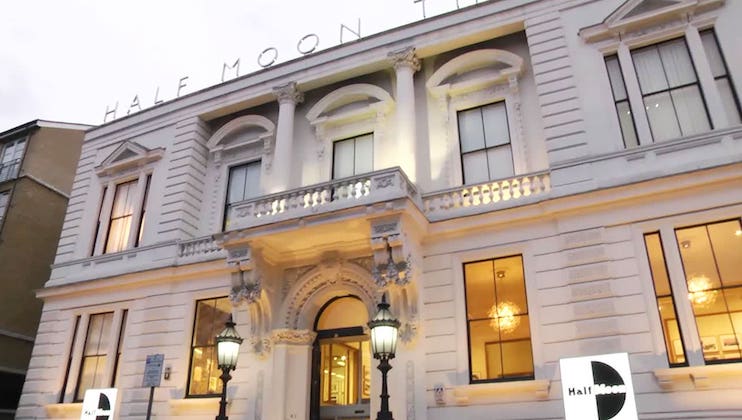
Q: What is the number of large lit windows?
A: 3